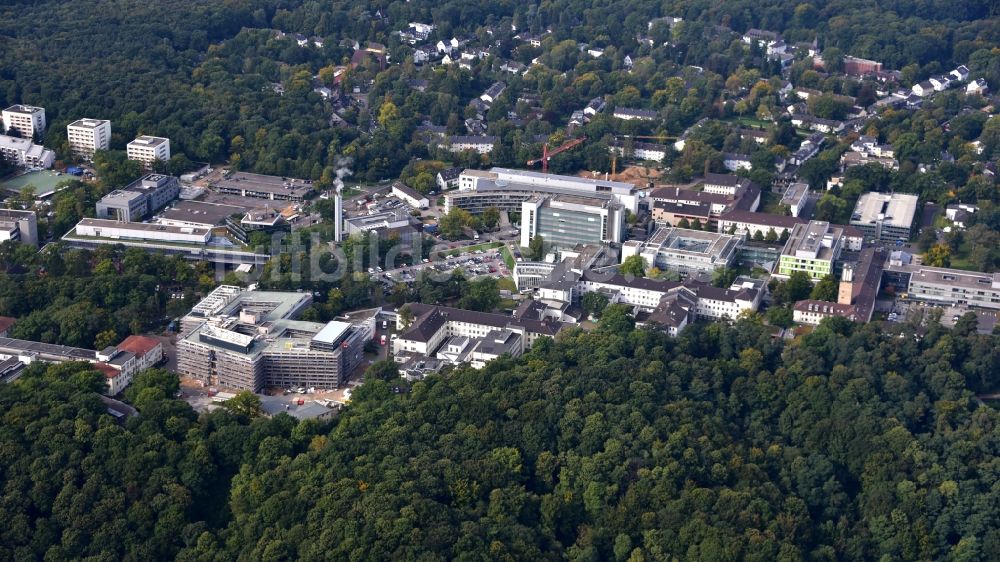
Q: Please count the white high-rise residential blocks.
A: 3